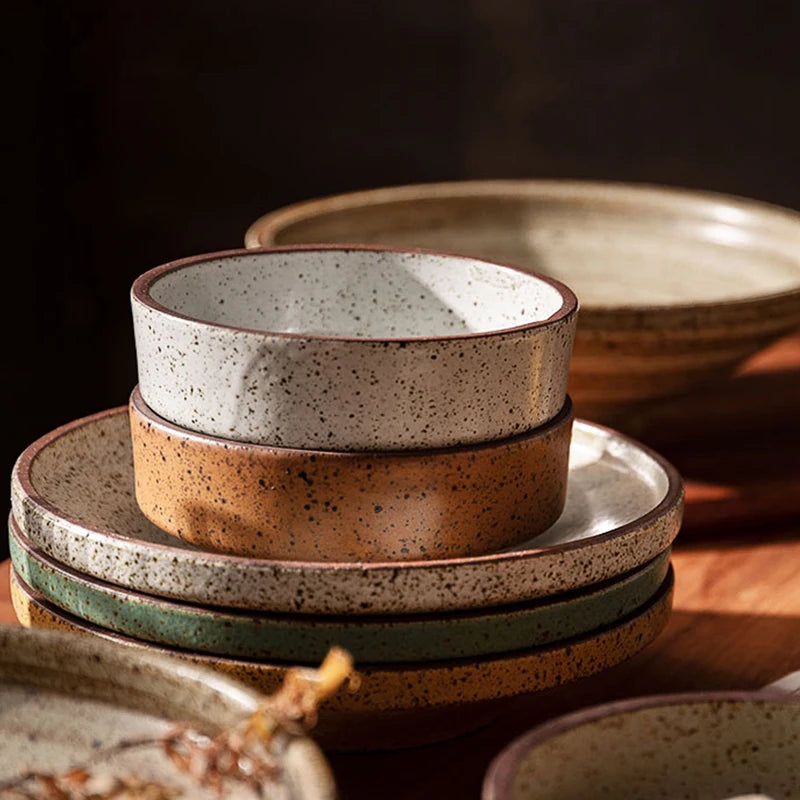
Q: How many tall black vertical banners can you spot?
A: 0